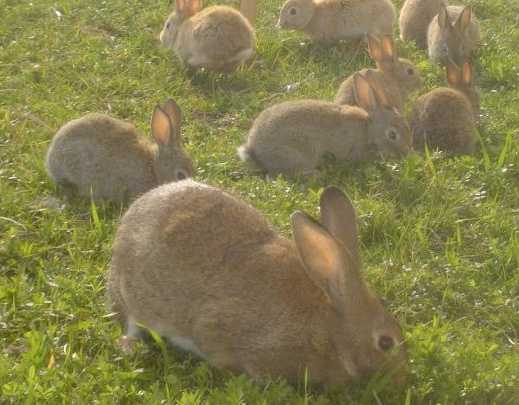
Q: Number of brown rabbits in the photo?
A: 9